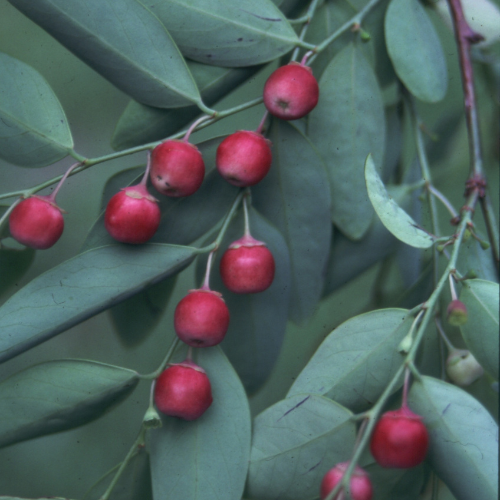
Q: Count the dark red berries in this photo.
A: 10